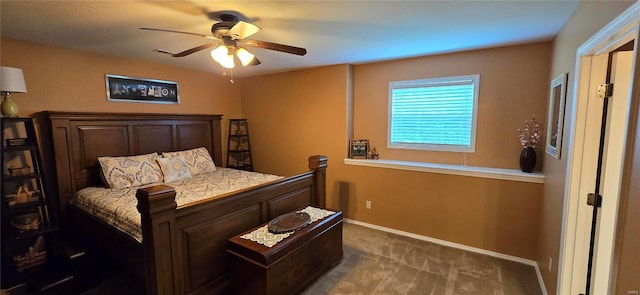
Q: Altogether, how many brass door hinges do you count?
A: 2